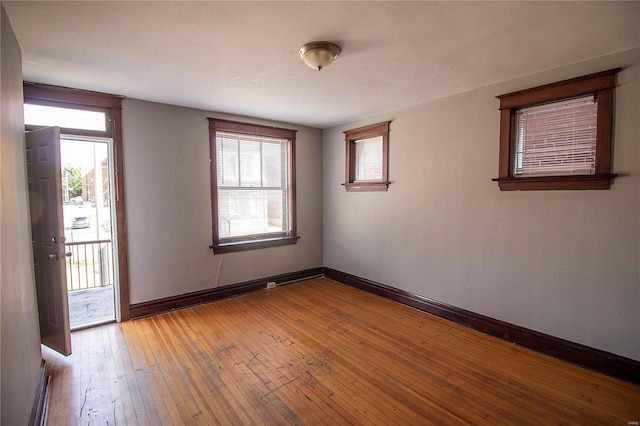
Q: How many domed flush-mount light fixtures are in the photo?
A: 1